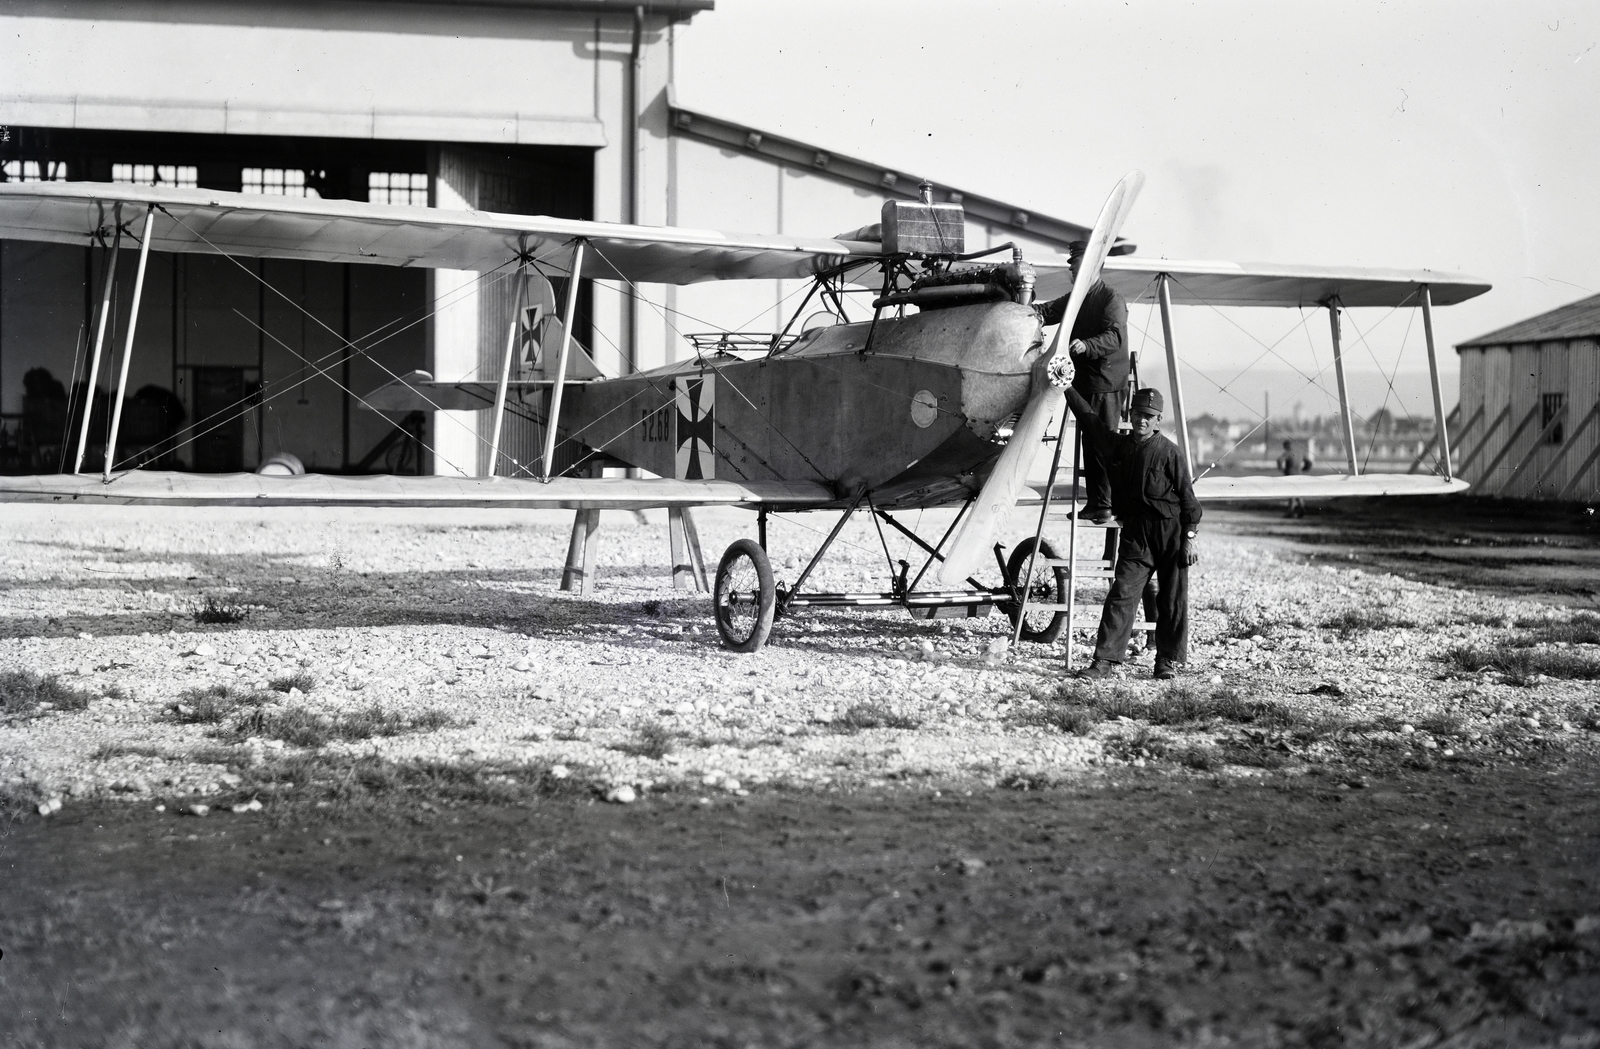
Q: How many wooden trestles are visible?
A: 2